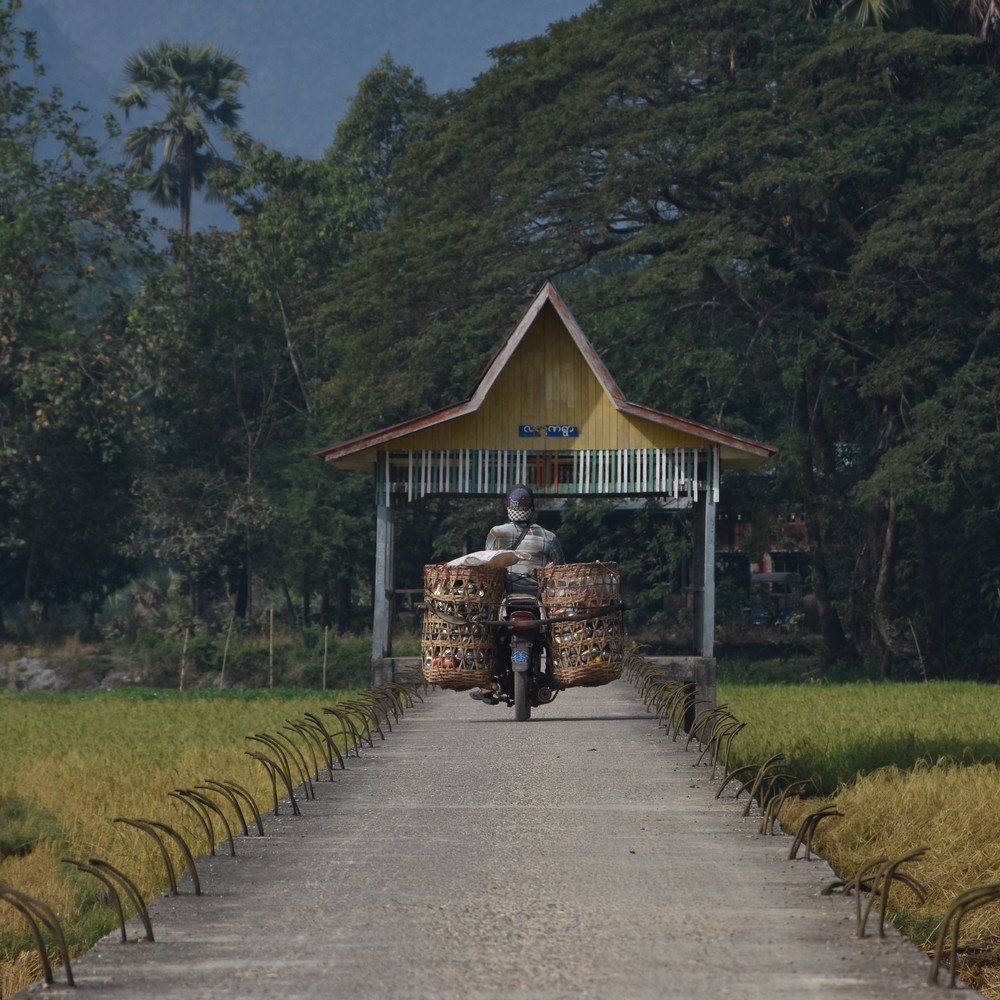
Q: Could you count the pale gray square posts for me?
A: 2